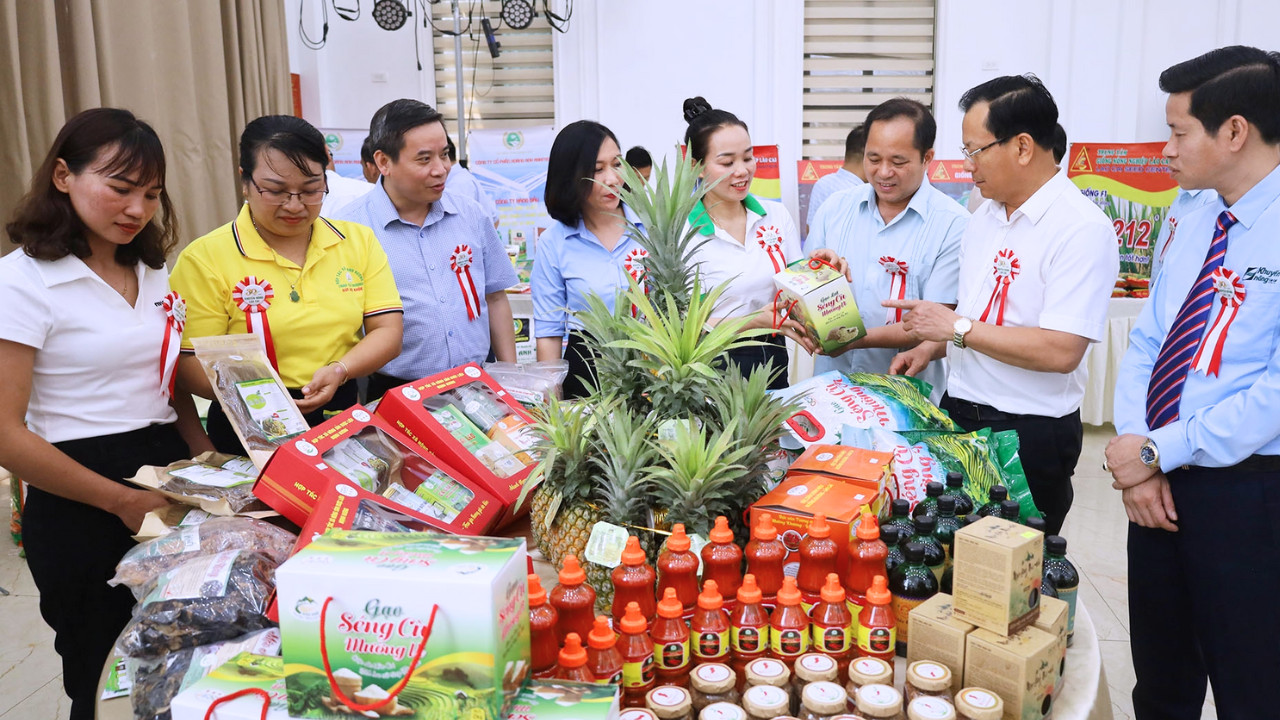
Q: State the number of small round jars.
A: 15